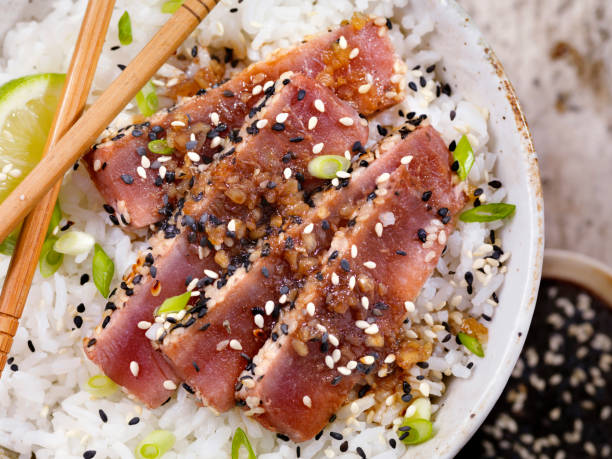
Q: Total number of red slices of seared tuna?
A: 4